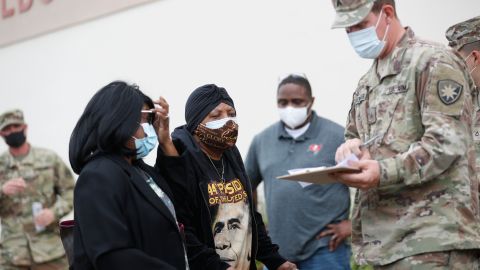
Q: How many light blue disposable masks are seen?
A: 2